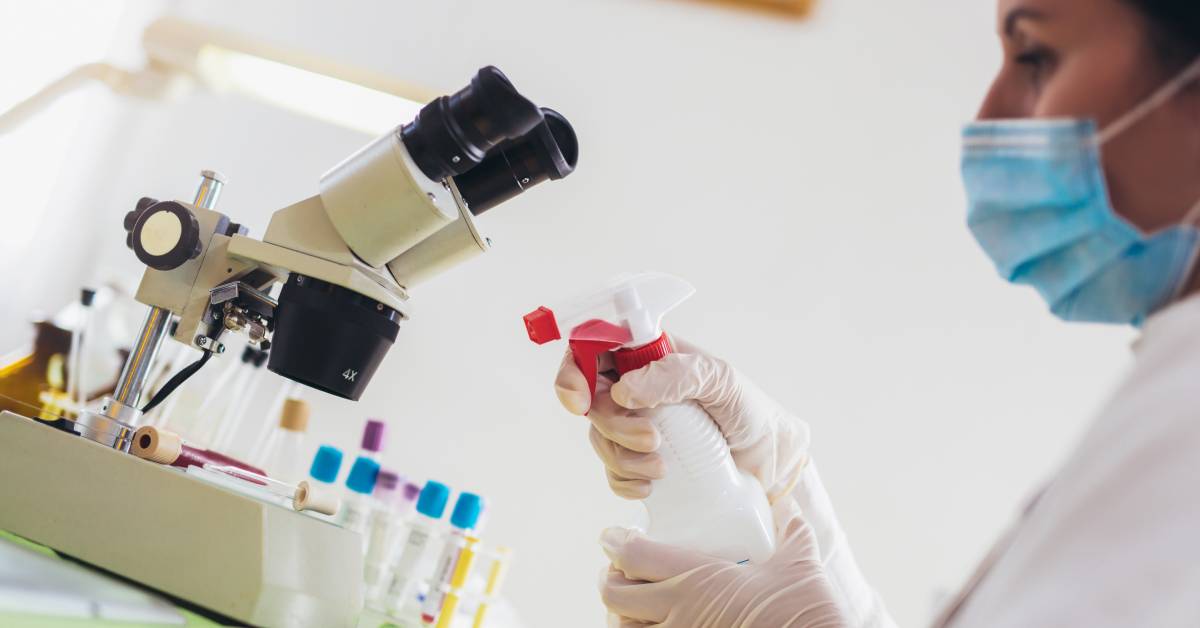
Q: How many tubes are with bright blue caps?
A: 4